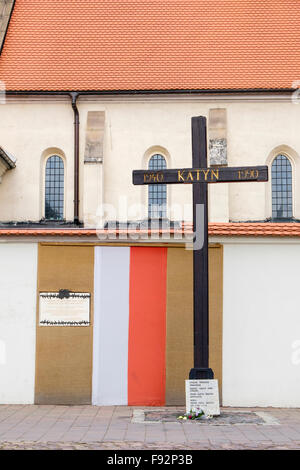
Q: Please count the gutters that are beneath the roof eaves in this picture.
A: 1